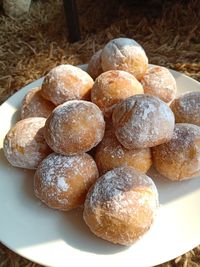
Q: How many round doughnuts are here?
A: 14